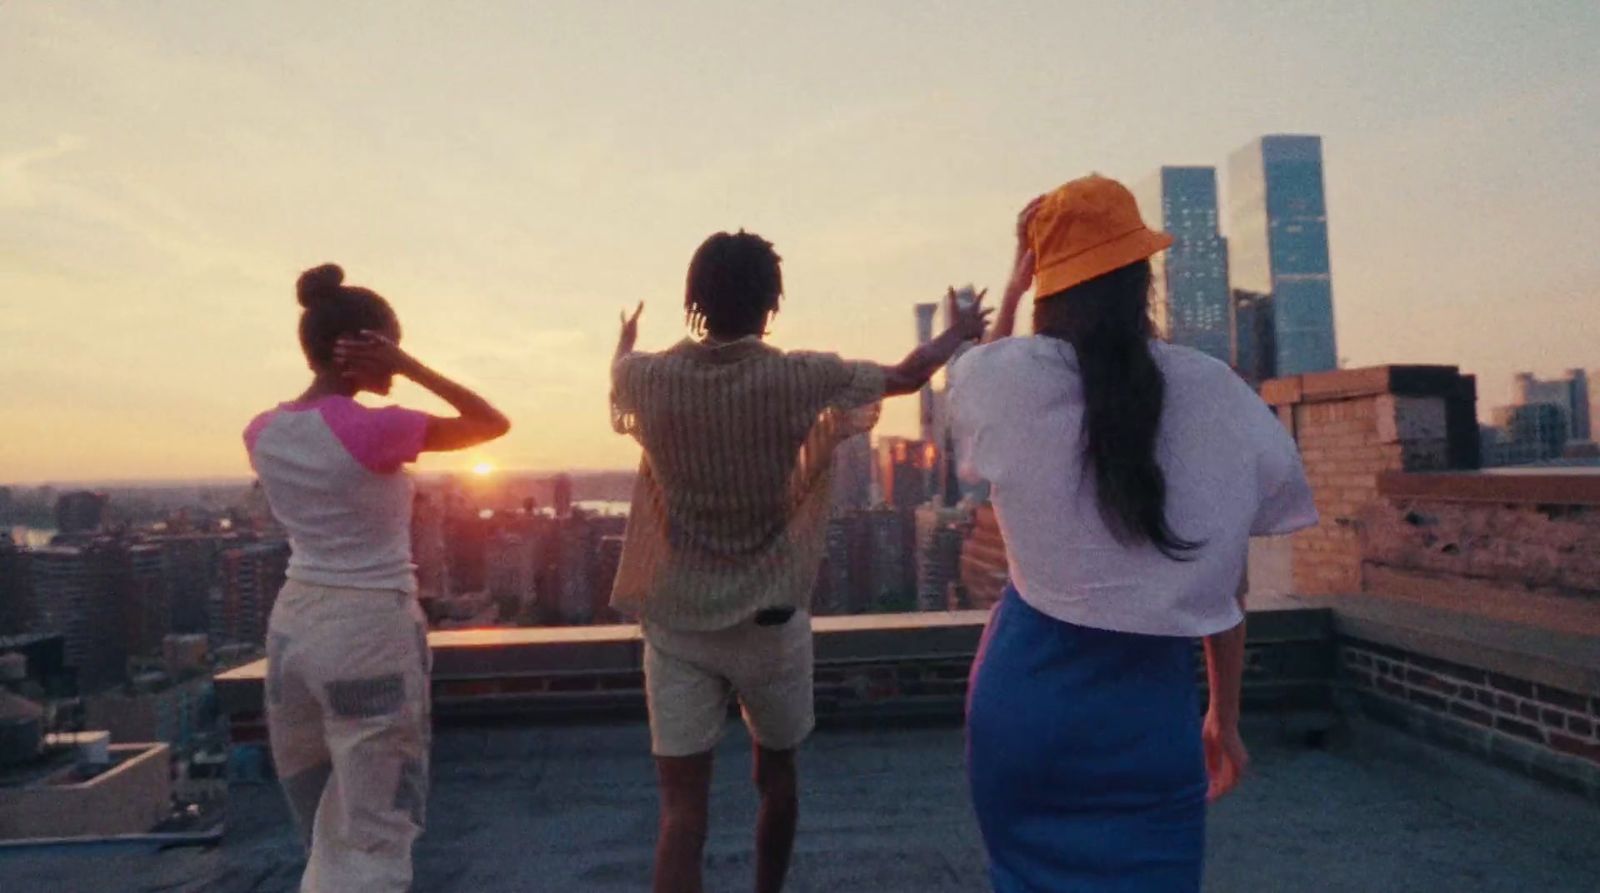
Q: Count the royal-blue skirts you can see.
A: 1